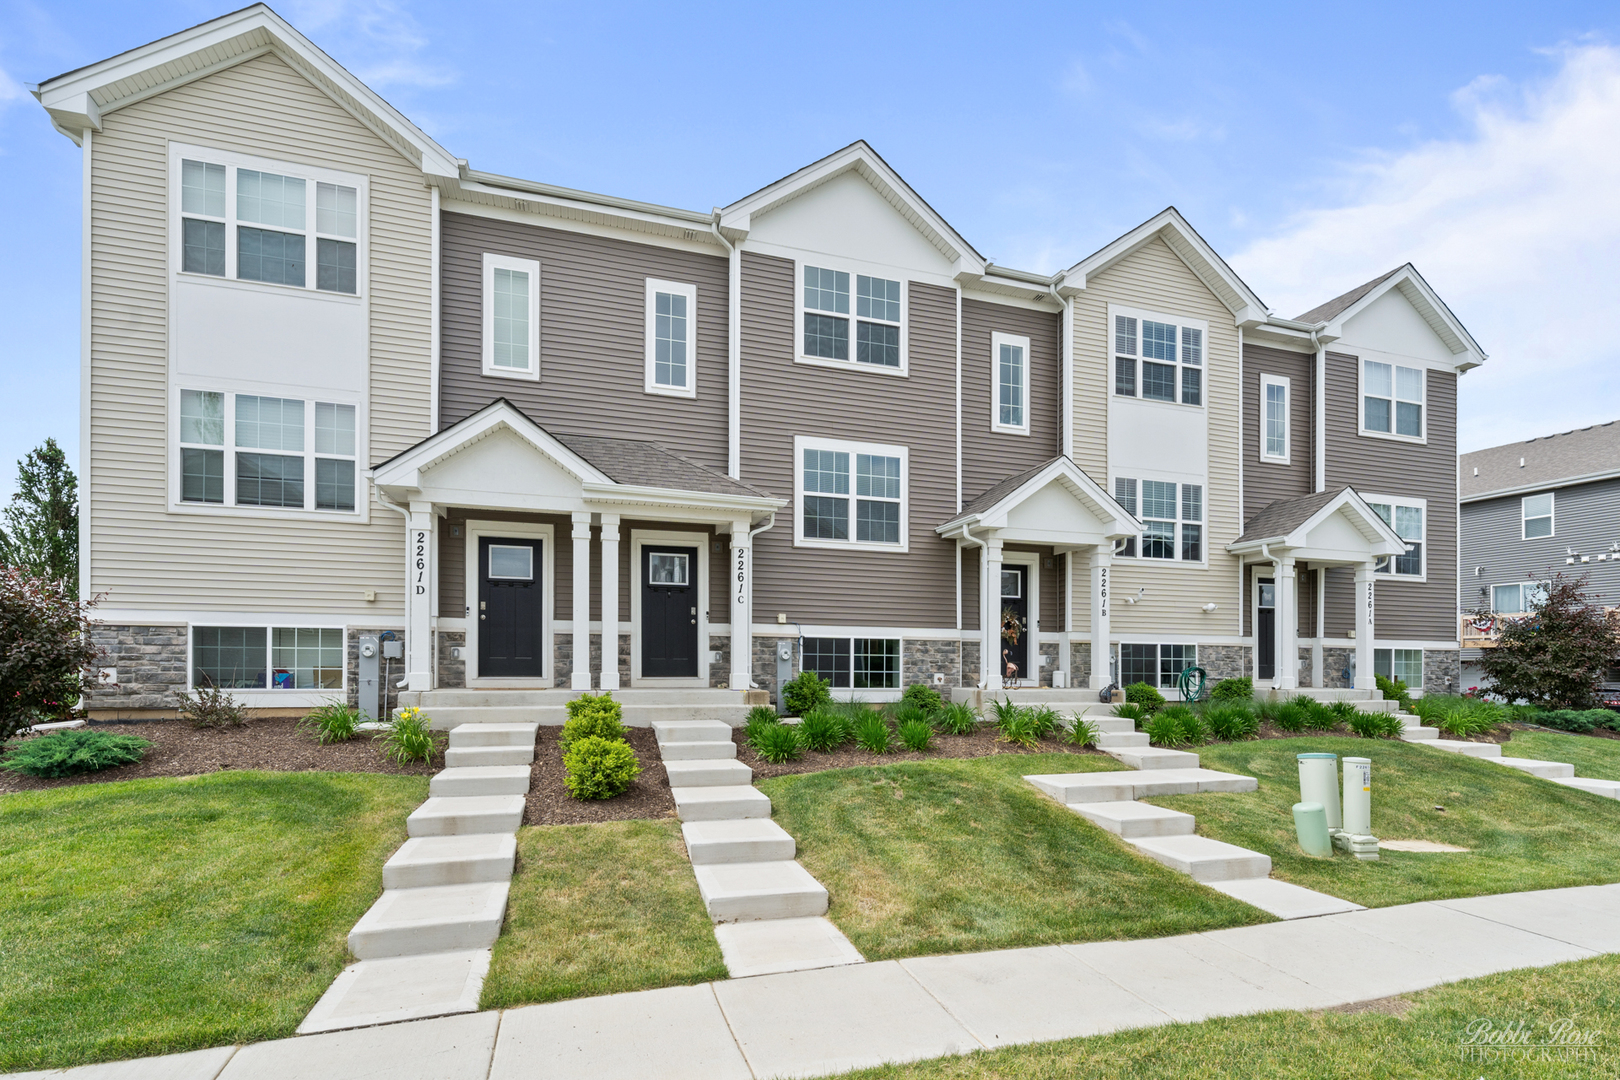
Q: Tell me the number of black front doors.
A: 4